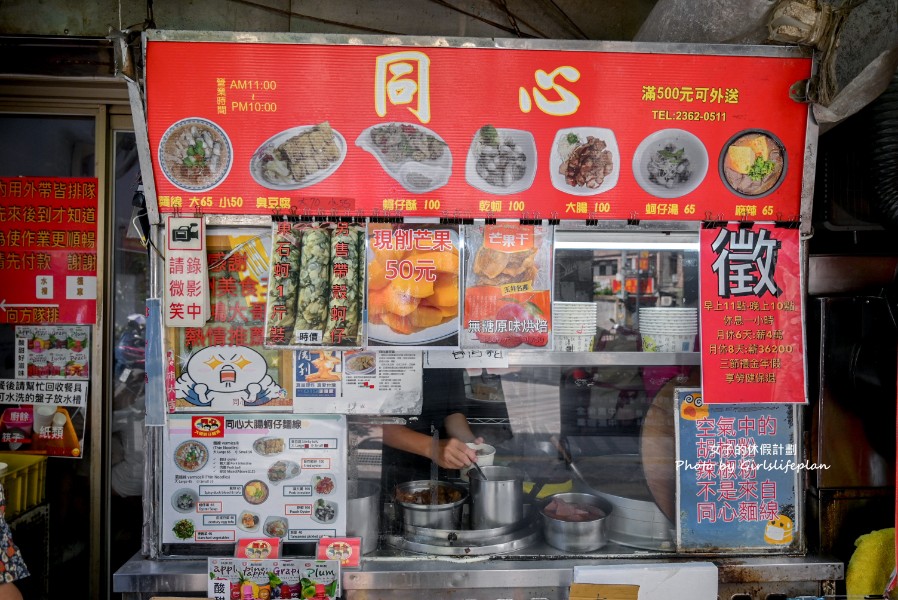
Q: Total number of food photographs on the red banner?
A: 7